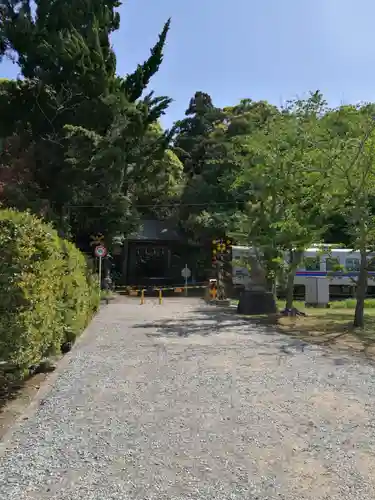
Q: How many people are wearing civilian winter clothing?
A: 0